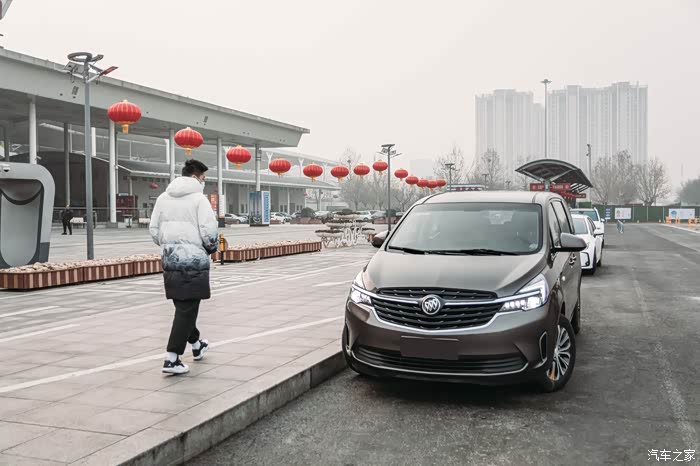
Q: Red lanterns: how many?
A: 13